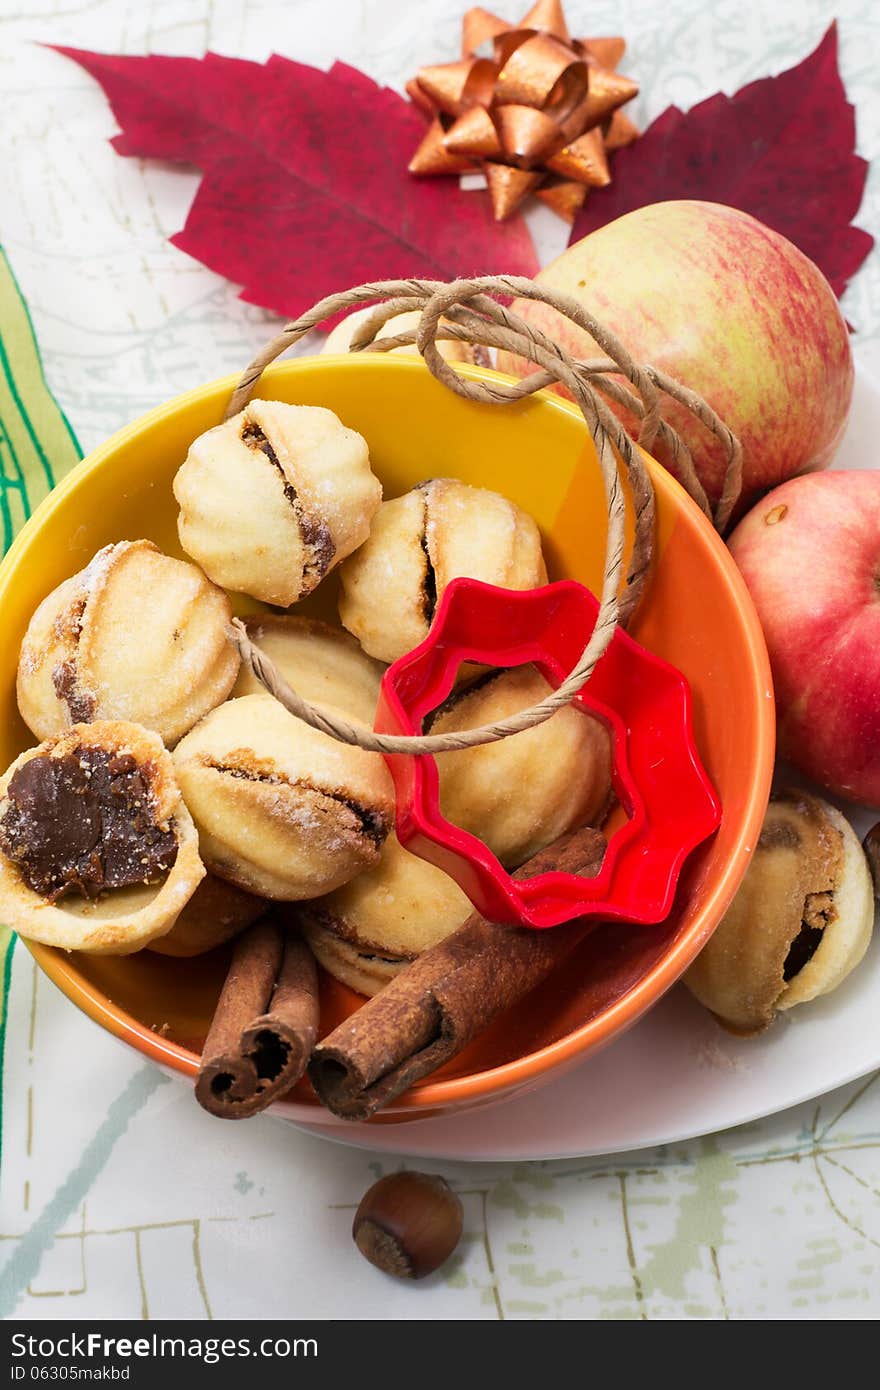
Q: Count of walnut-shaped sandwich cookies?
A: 11